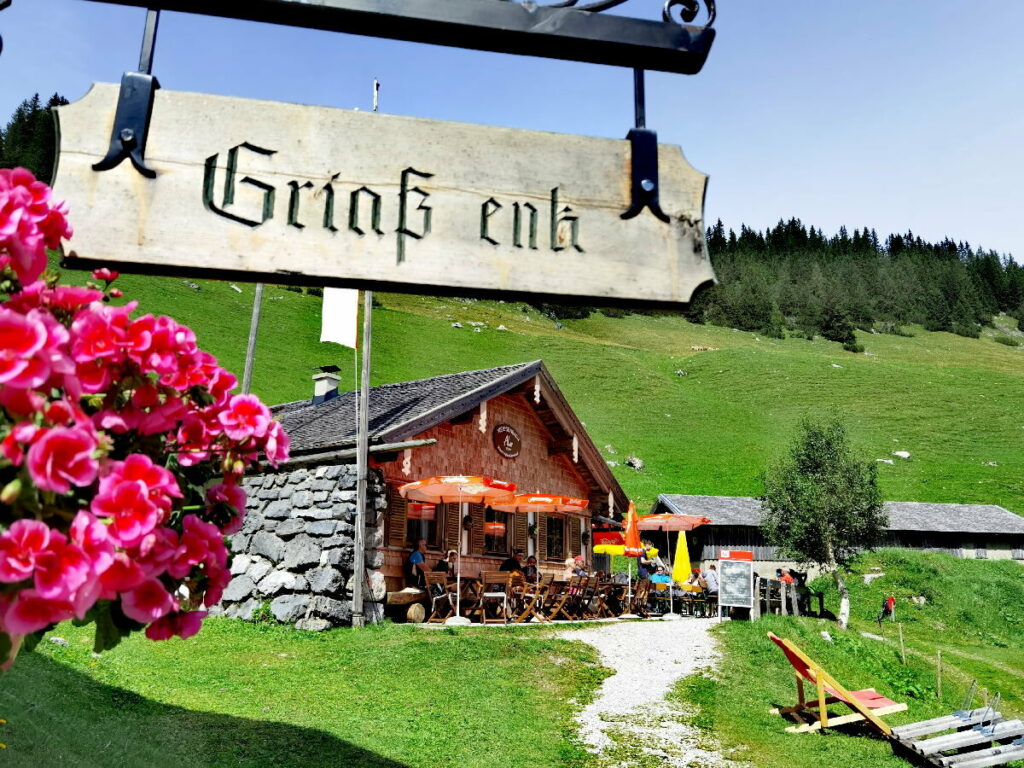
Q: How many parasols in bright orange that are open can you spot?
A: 3